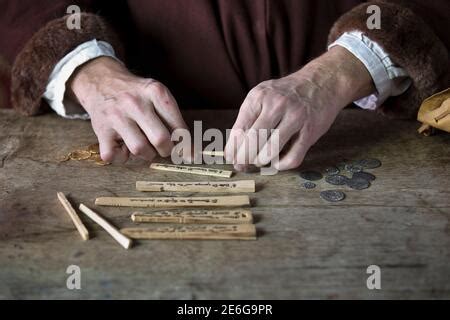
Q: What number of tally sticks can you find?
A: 8